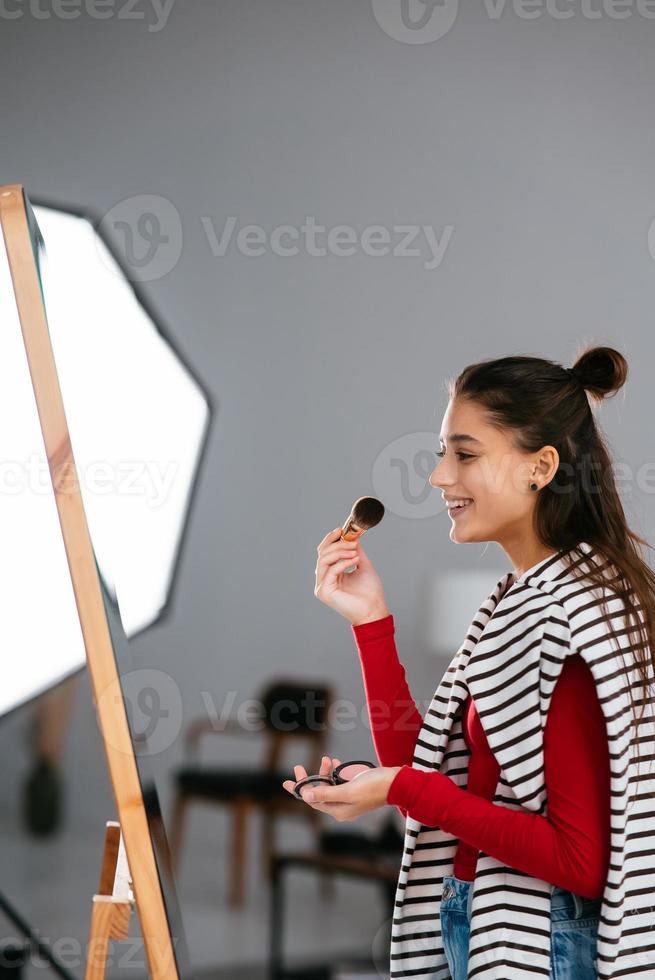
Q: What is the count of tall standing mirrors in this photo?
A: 1